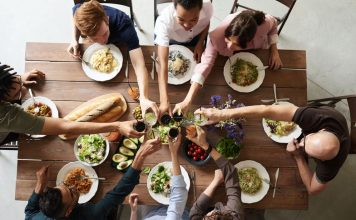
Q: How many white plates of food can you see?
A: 8